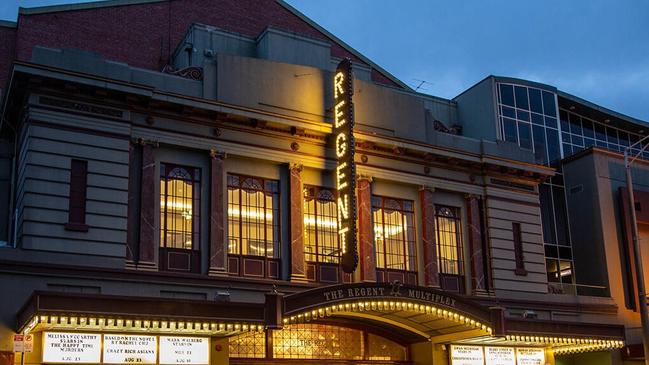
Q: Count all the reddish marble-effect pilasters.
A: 6